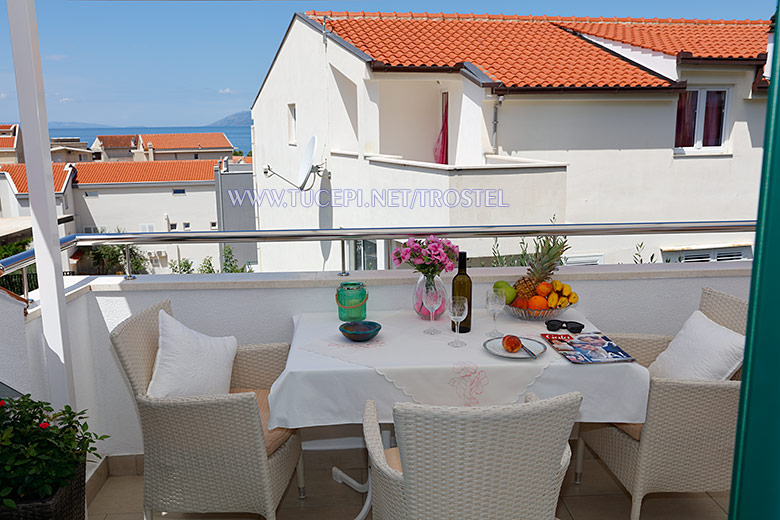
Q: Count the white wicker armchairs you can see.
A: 3